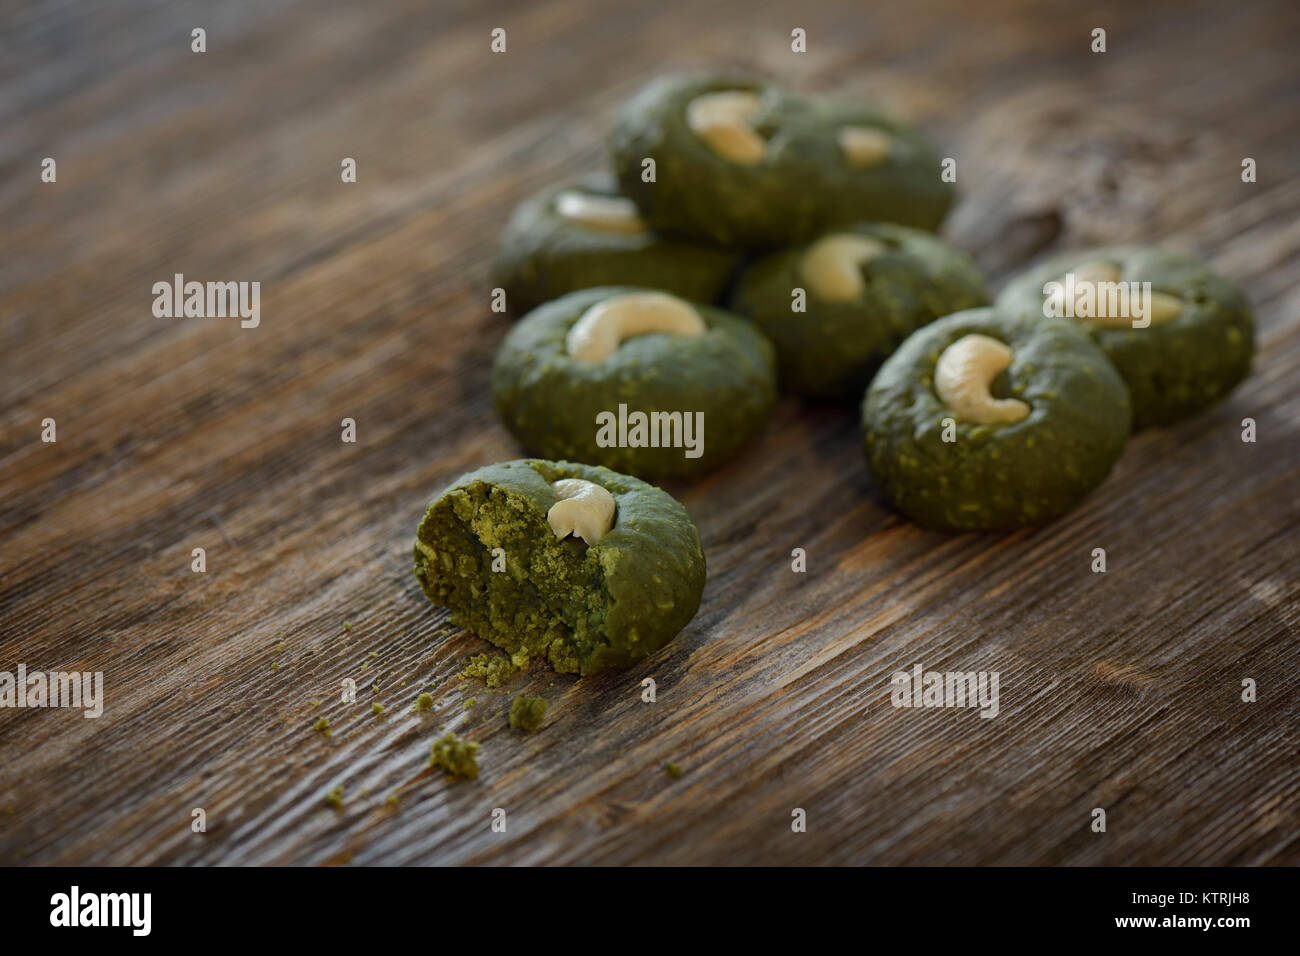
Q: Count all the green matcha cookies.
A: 8